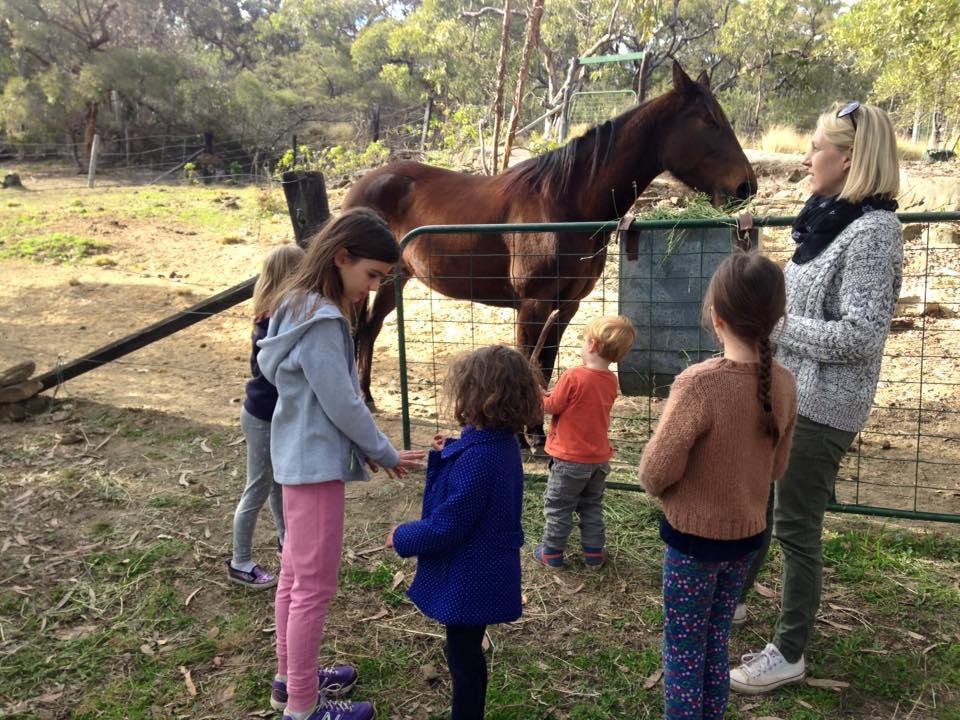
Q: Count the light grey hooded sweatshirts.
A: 1